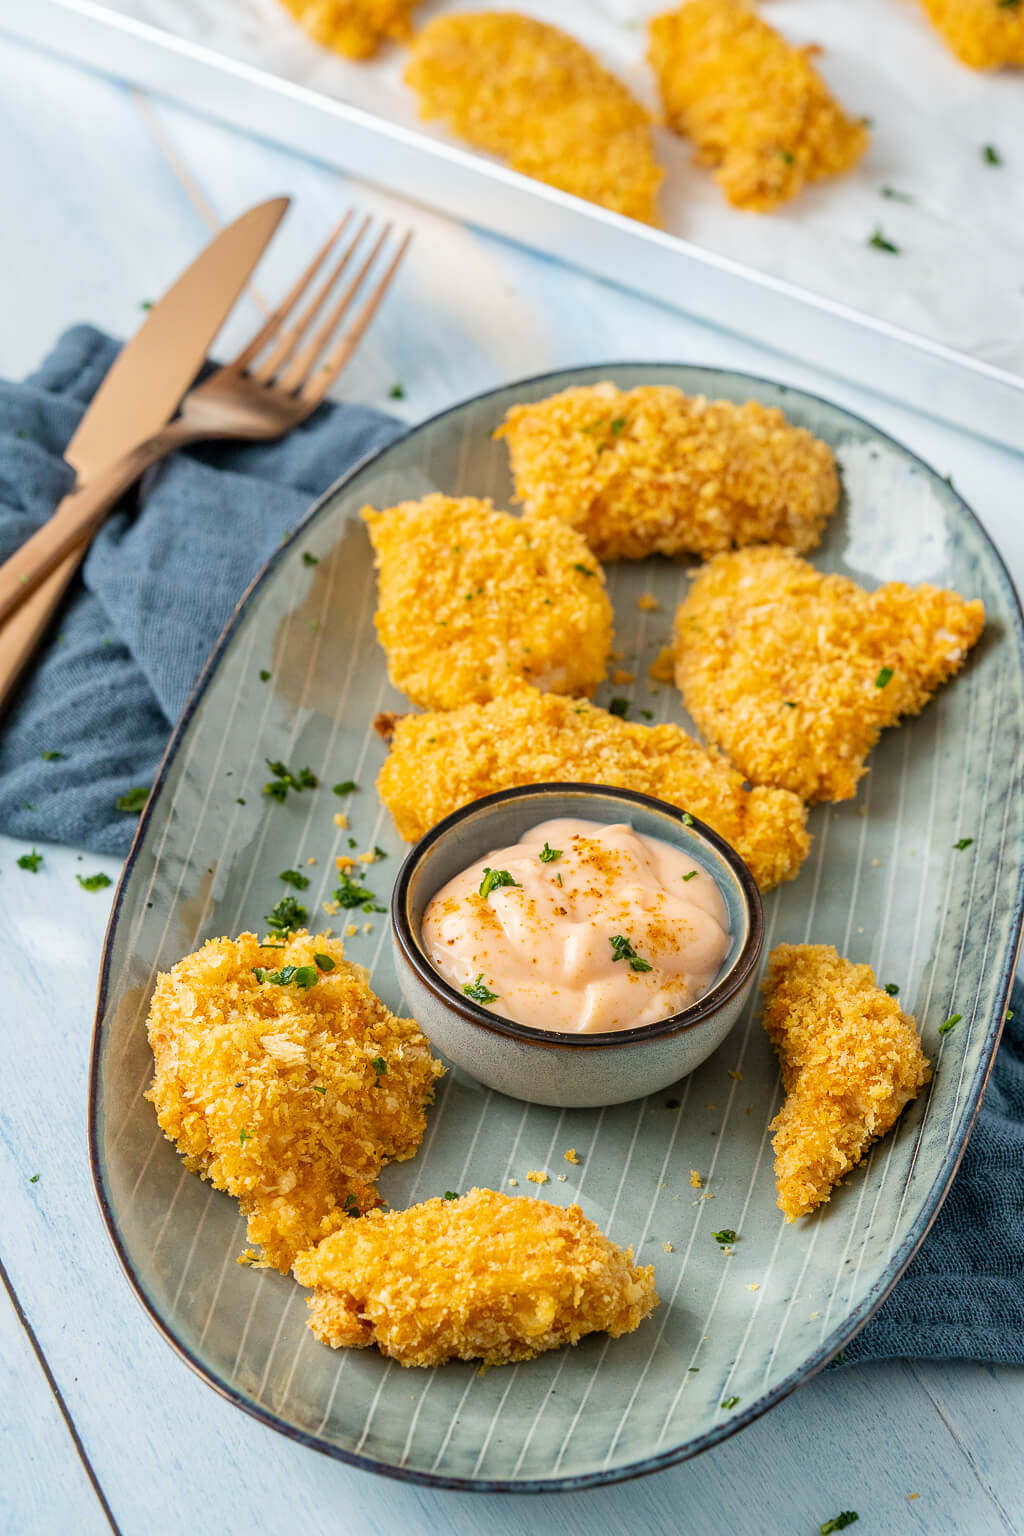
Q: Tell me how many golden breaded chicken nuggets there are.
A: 11